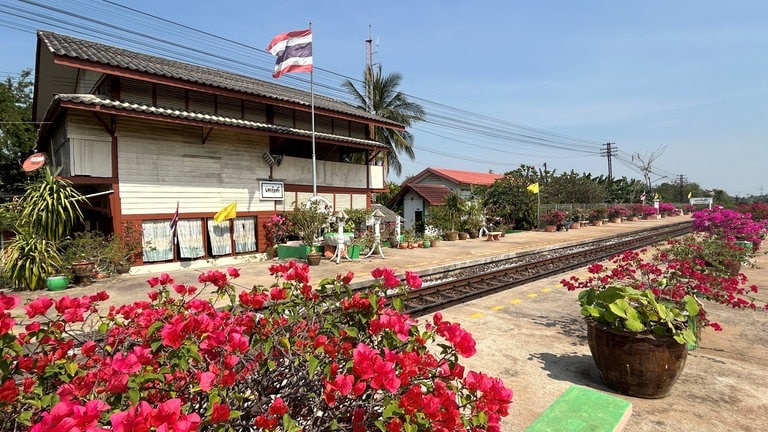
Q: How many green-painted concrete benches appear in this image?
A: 1